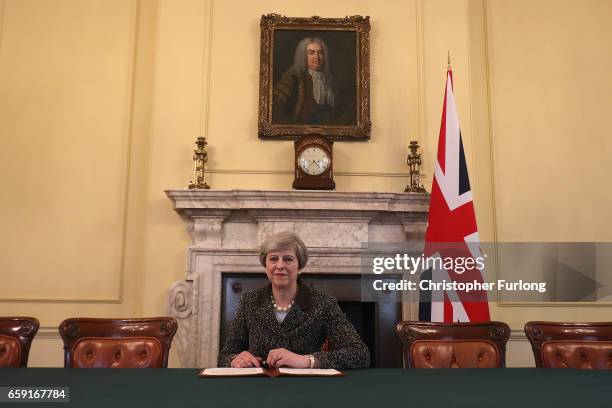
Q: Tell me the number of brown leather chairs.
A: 4